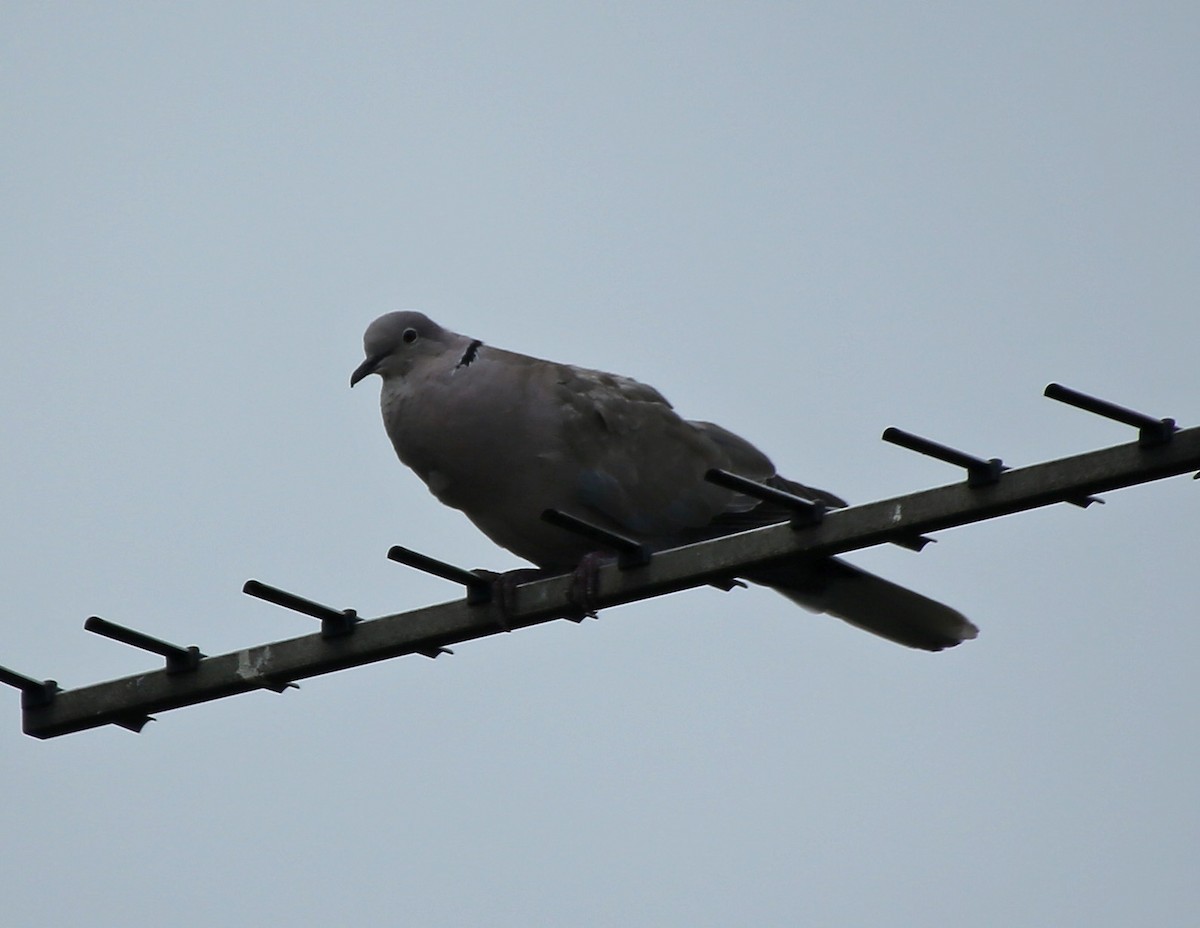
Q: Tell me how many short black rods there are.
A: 8